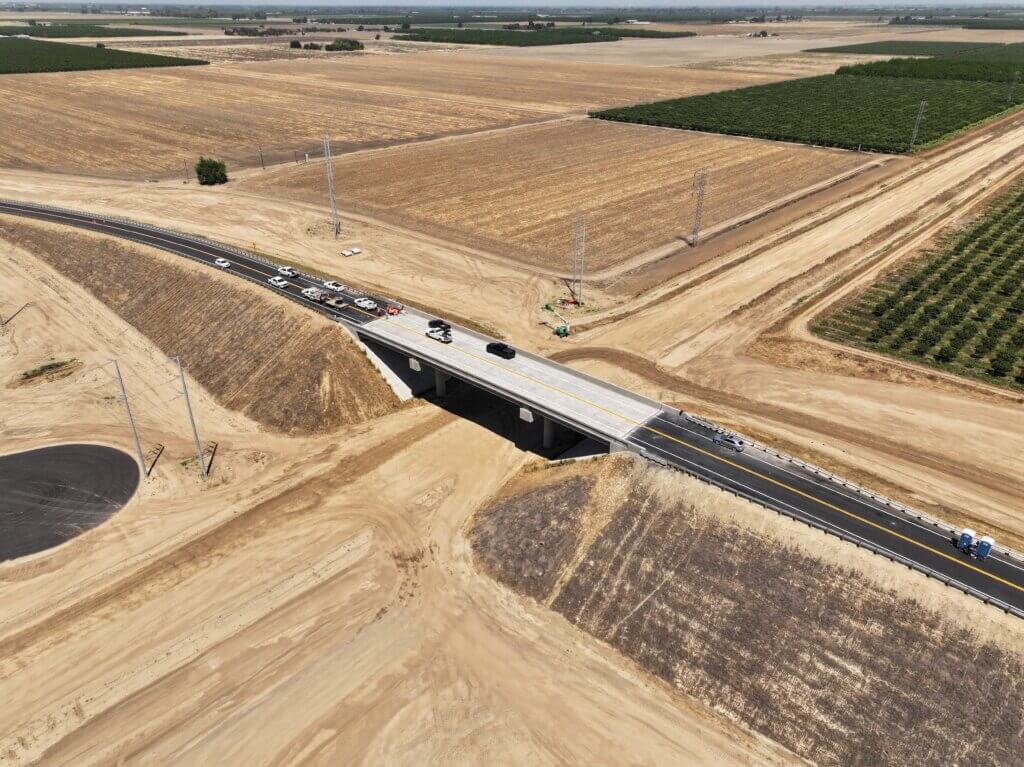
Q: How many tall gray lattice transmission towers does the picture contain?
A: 4